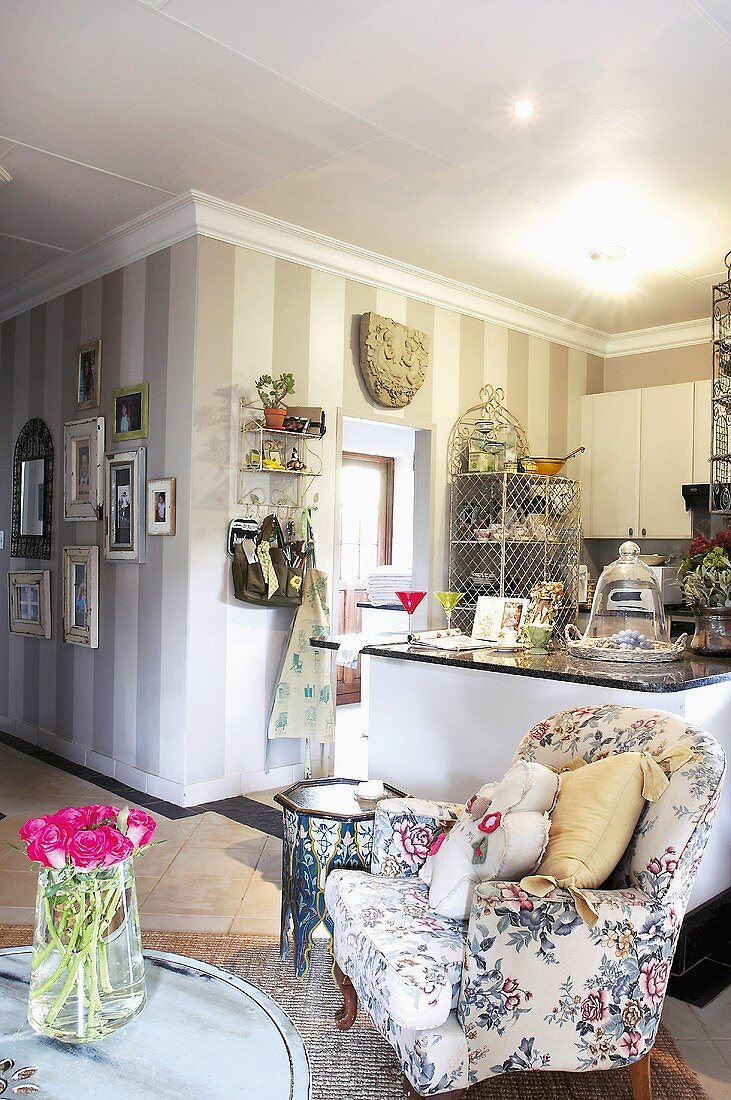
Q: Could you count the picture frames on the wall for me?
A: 7